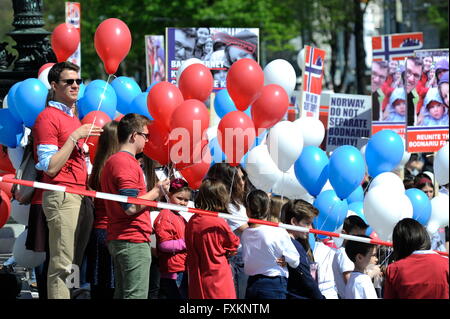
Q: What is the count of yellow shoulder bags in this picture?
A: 0